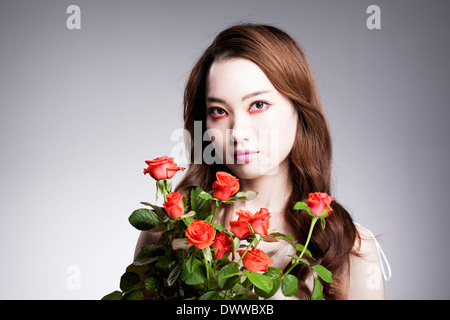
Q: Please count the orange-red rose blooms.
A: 9